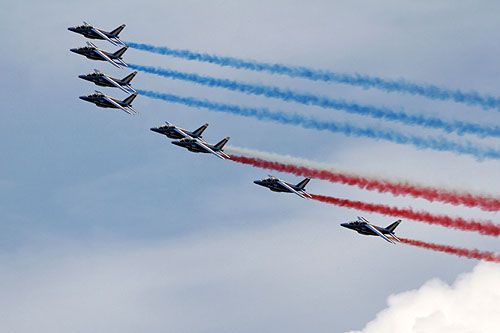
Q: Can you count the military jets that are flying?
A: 8